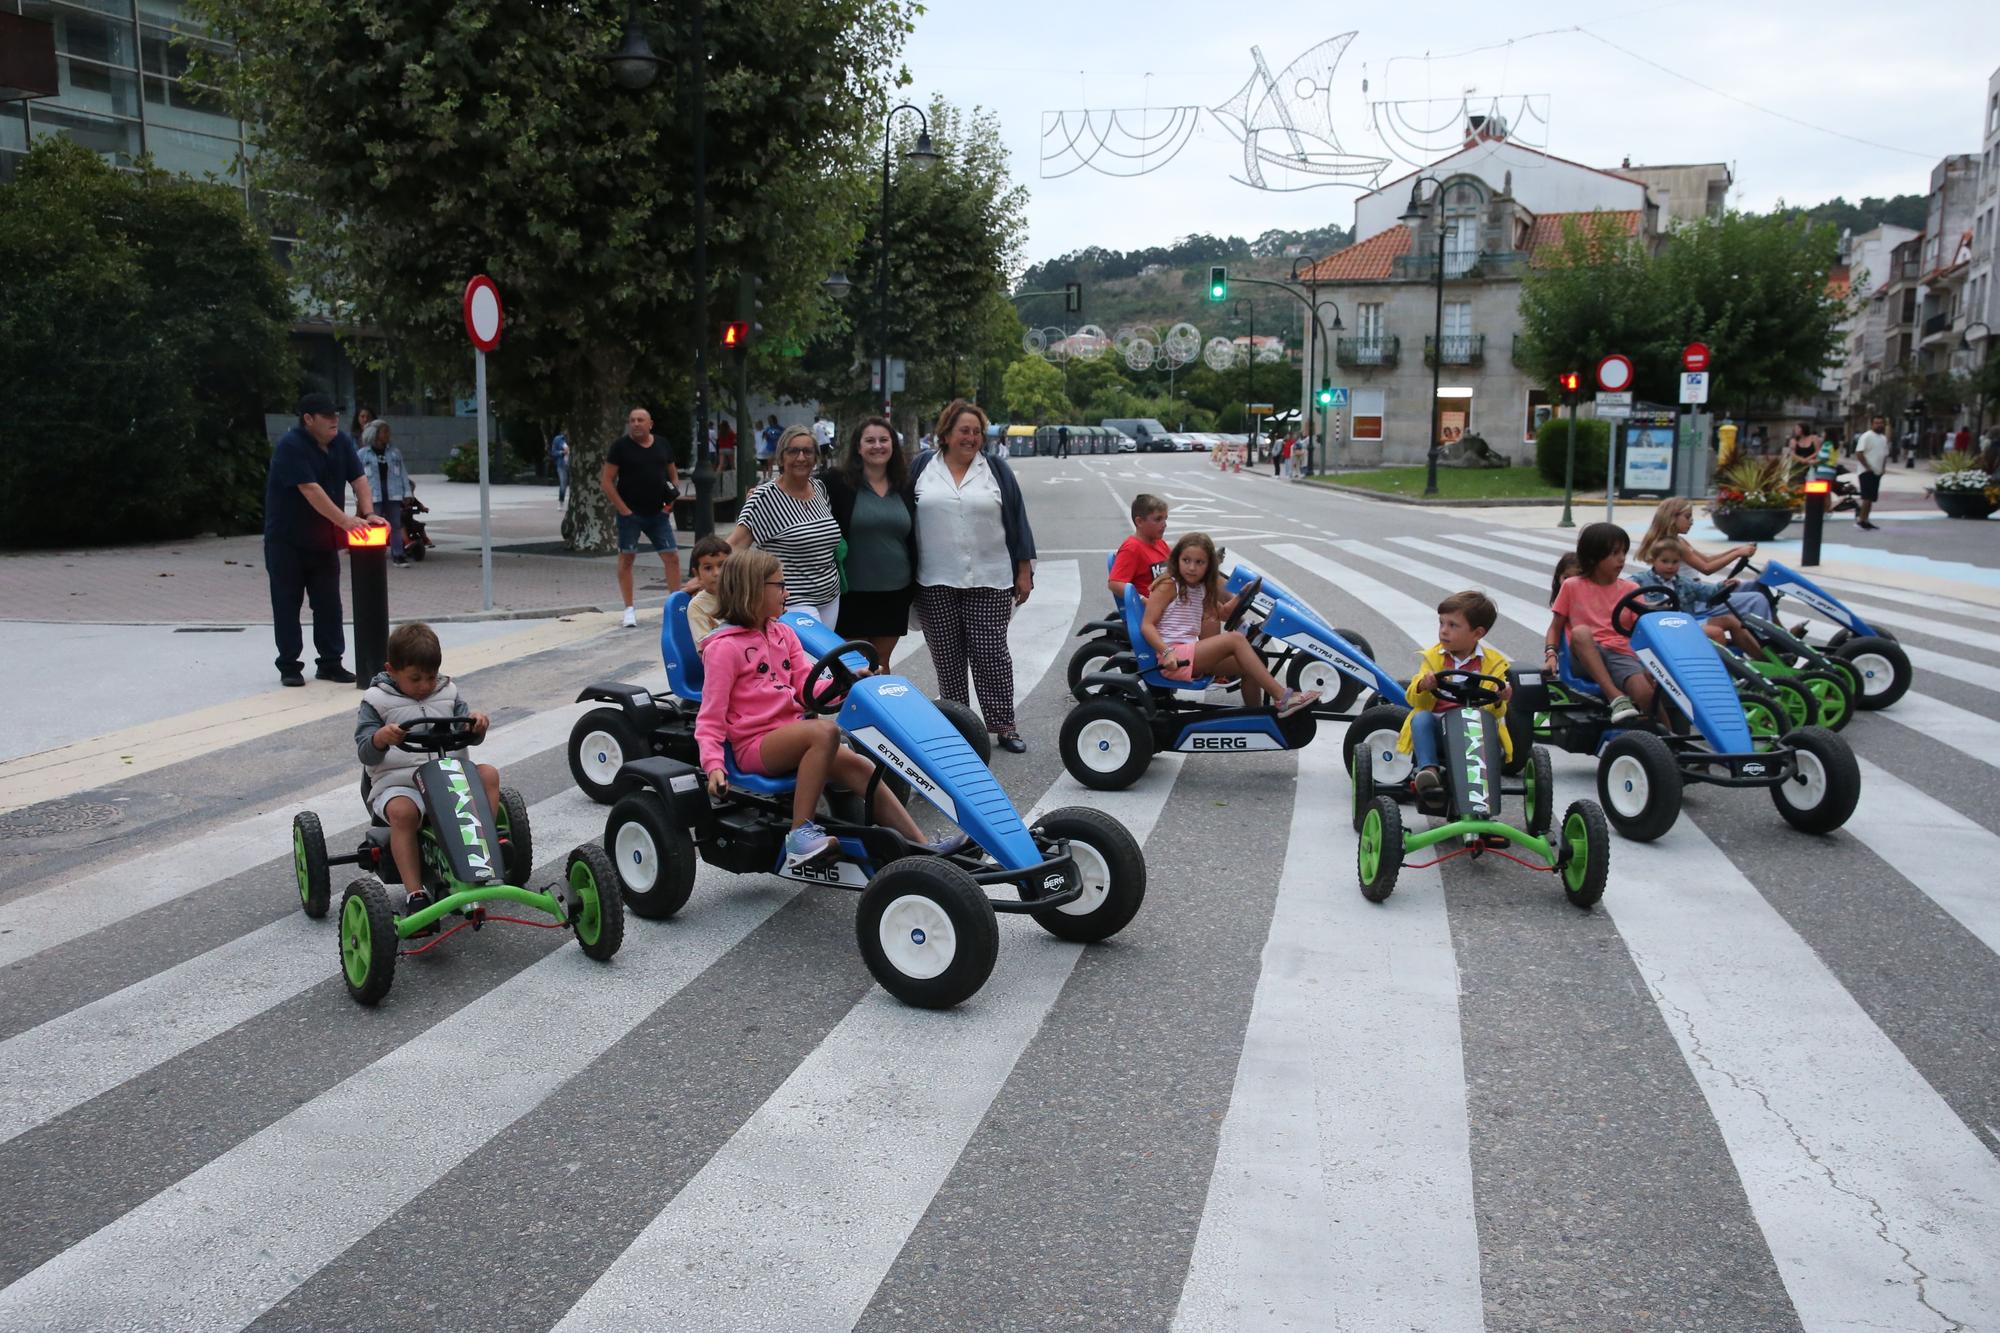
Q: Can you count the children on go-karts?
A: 10